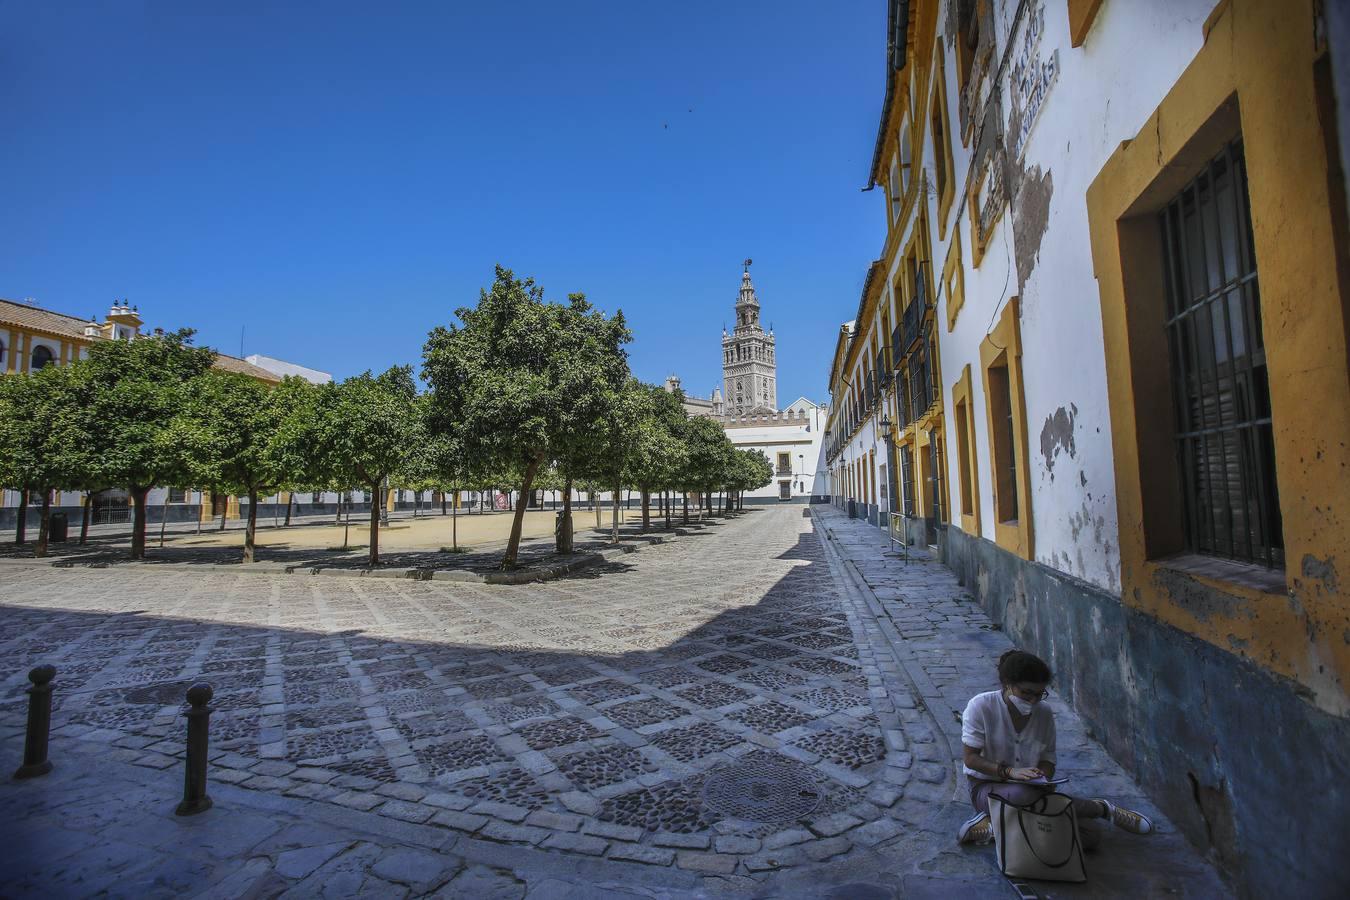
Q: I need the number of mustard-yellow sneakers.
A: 2